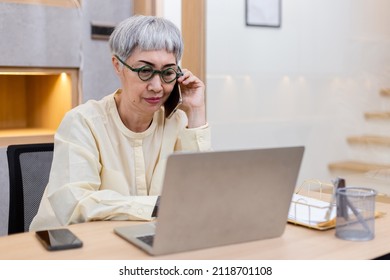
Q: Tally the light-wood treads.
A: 4